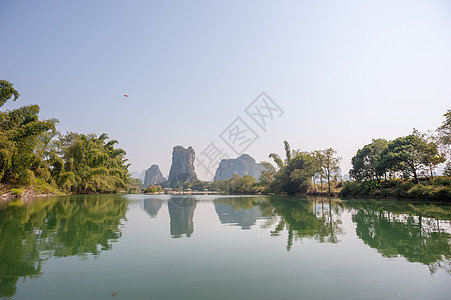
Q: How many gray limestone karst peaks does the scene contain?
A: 3